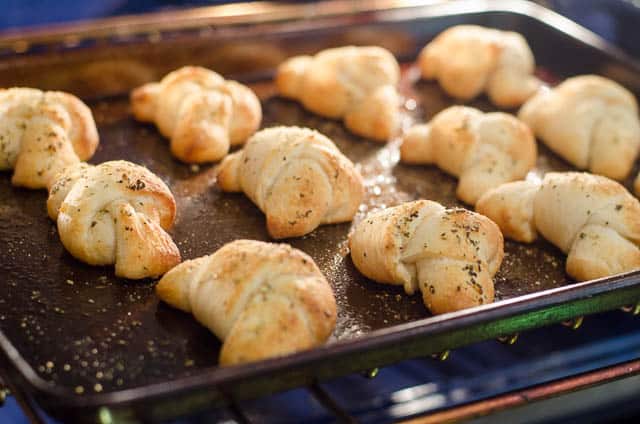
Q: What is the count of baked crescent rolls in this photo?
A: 11